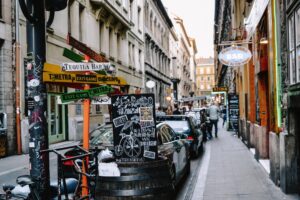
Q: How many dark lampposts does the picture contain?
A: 1